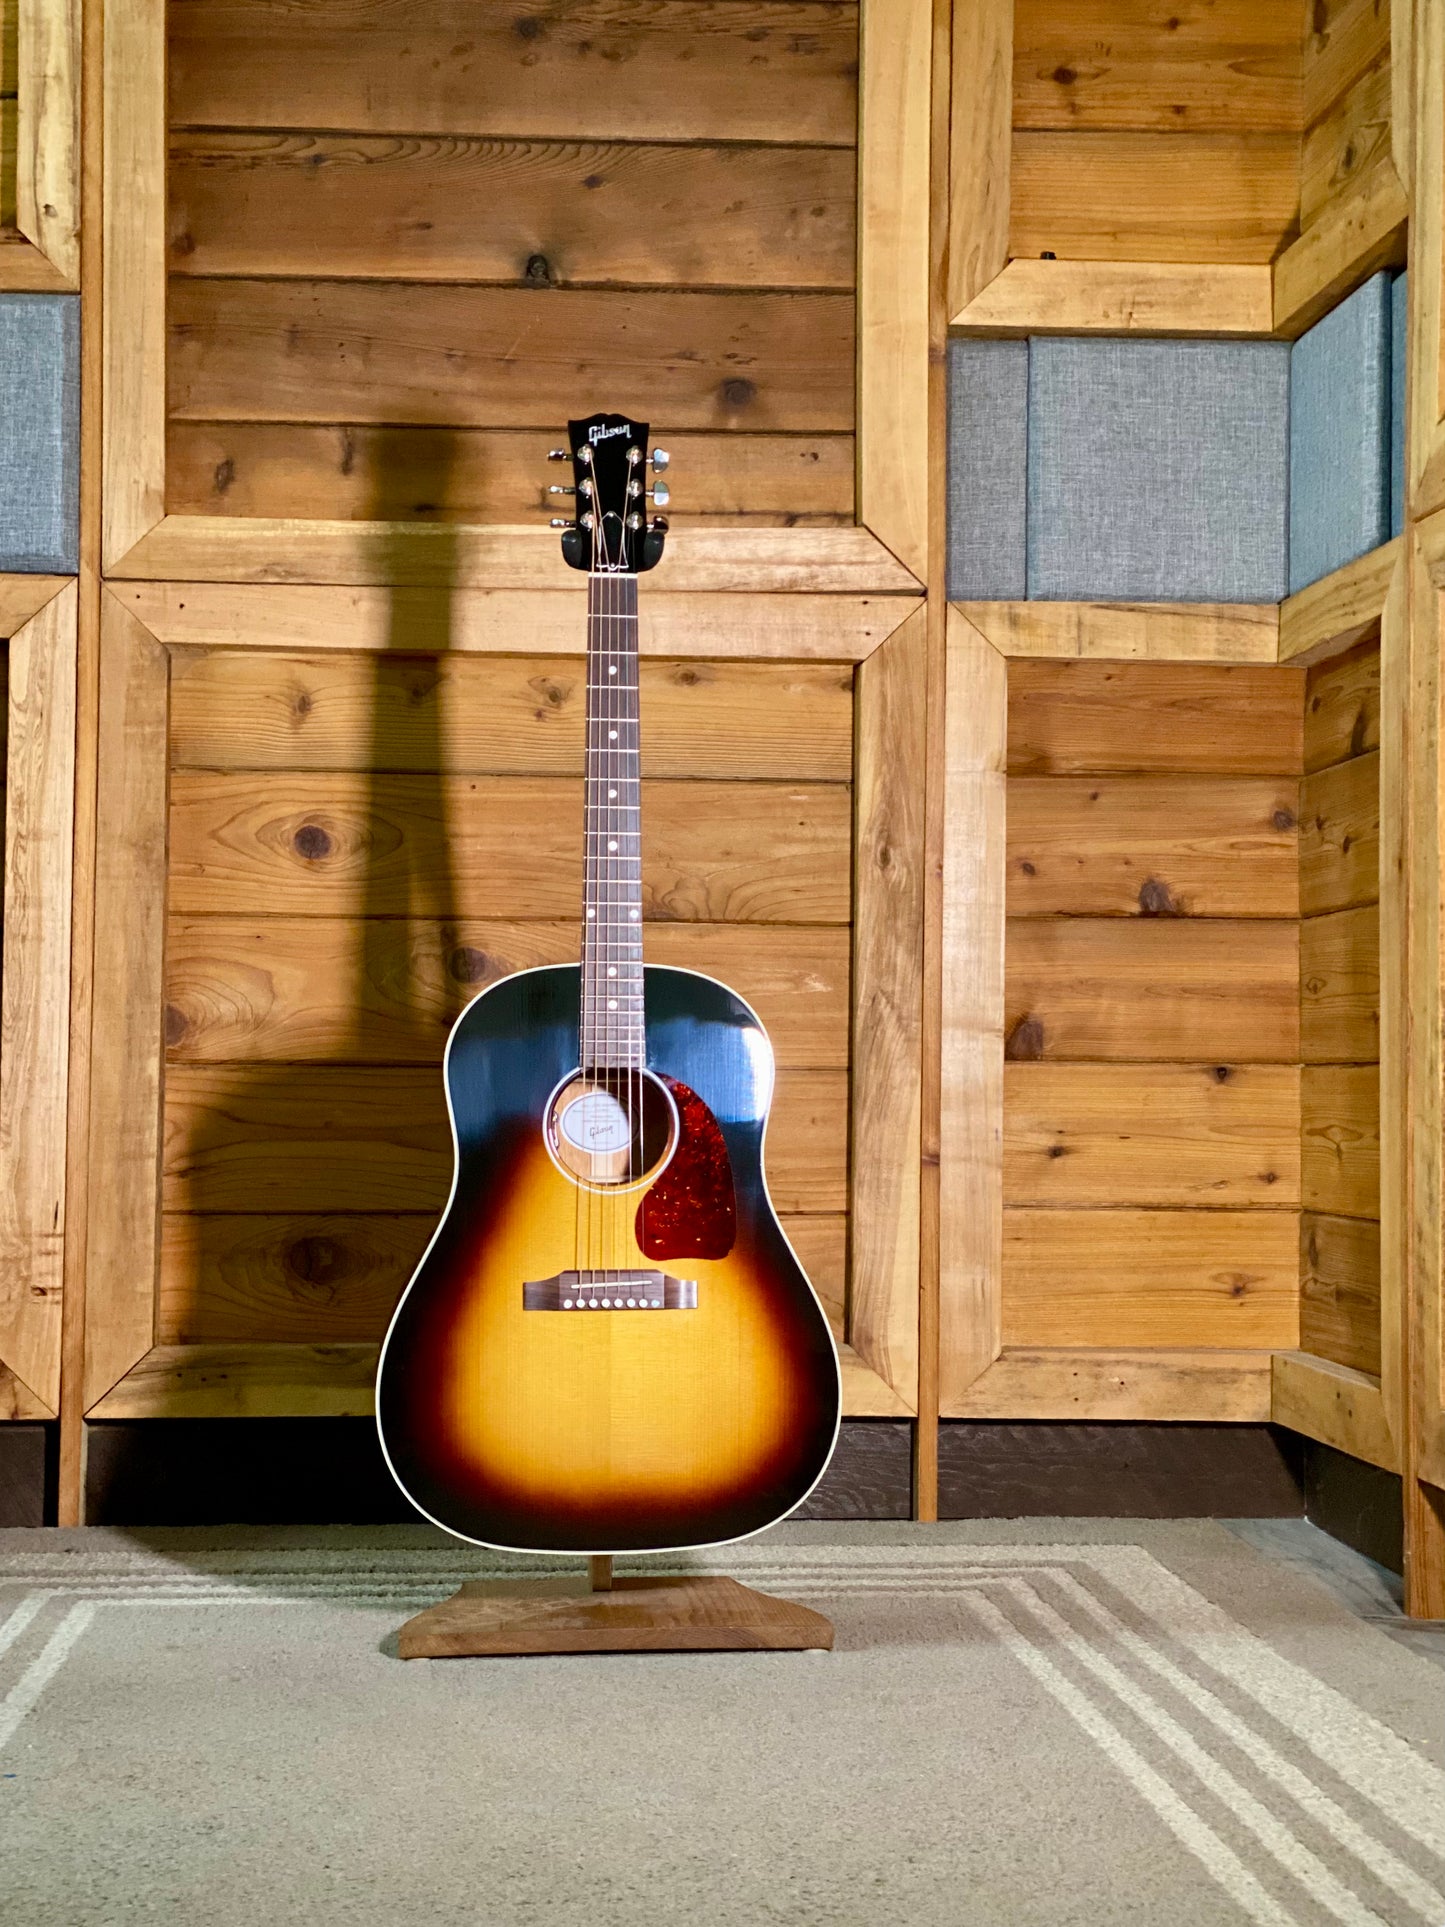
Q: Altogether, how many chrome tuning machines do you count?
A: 6